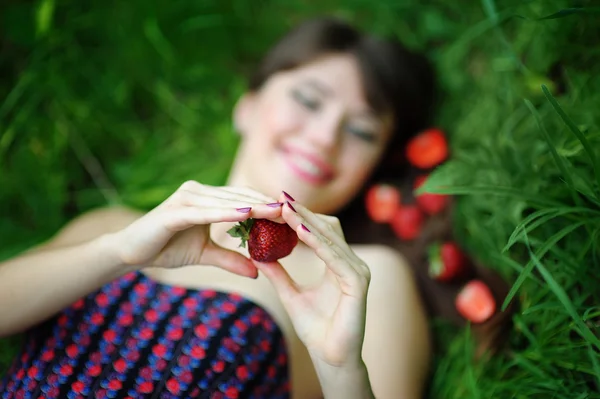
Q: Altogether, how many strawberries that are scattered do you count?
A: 6